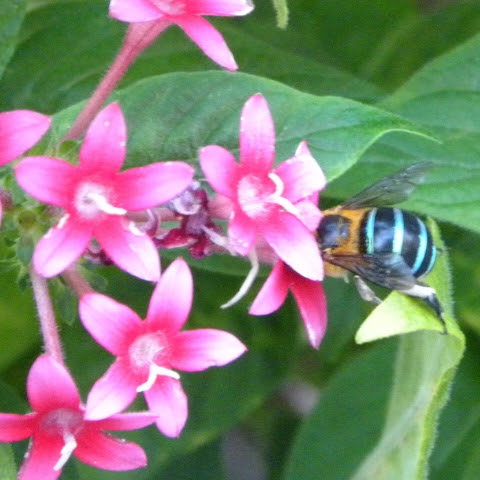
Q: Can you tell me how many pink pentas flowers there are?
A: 7